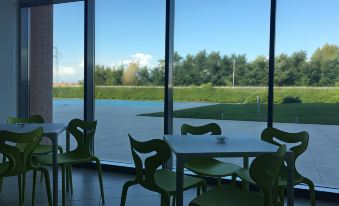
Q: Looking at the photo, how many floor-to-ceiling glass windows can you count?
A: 4